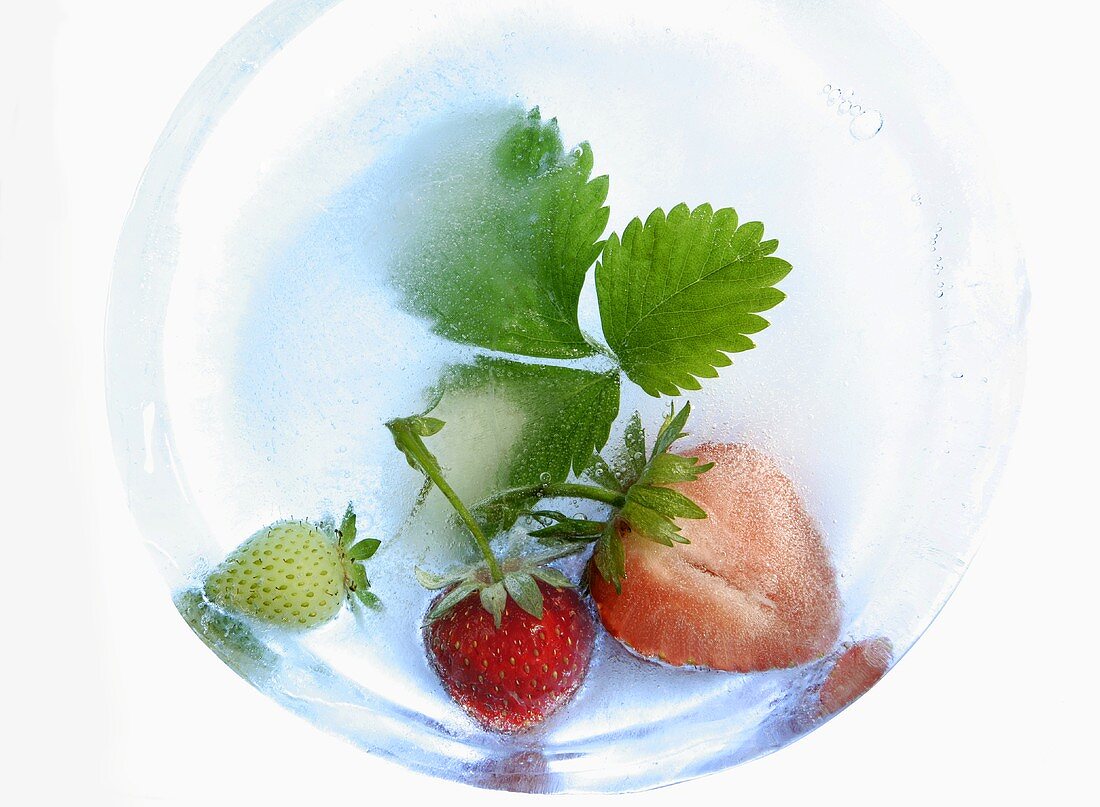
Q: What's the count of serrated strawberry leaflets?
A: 3